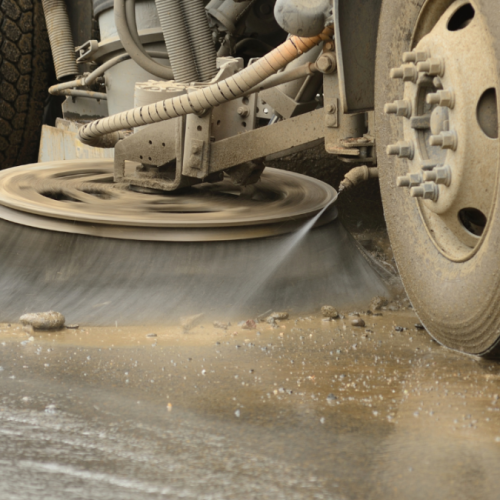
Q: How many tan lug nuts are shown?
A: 10